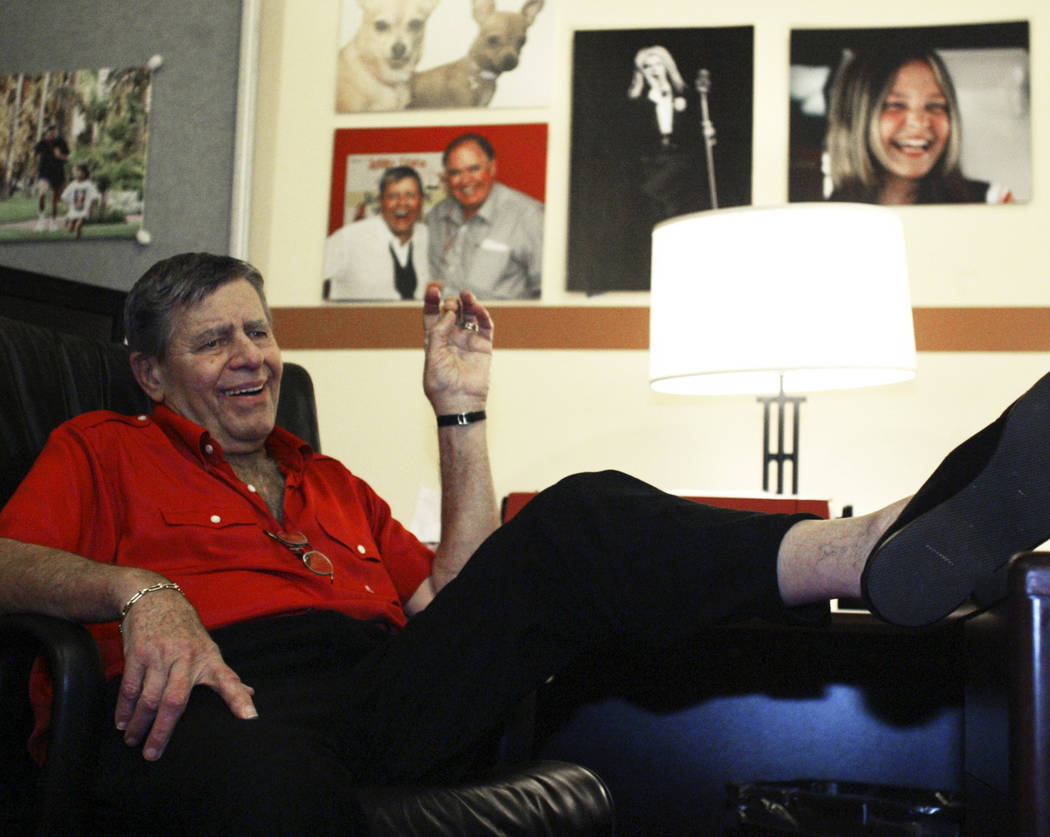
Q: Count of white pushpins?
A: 2